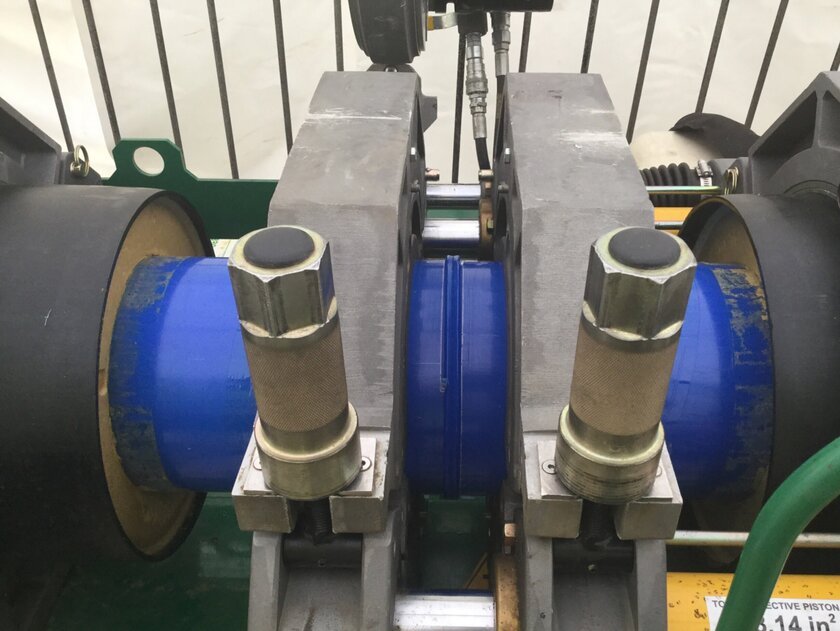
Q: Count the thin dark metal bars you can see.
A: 13